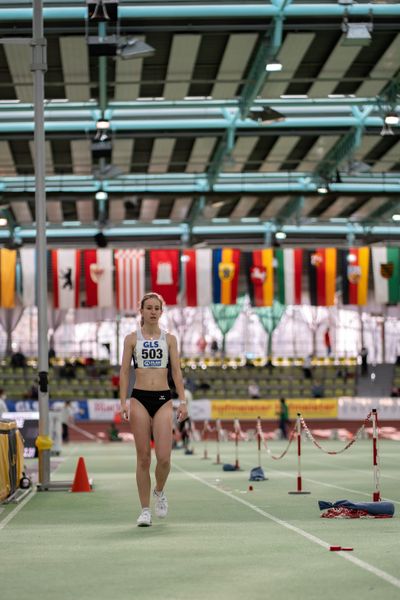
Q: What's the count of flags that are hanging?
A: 13